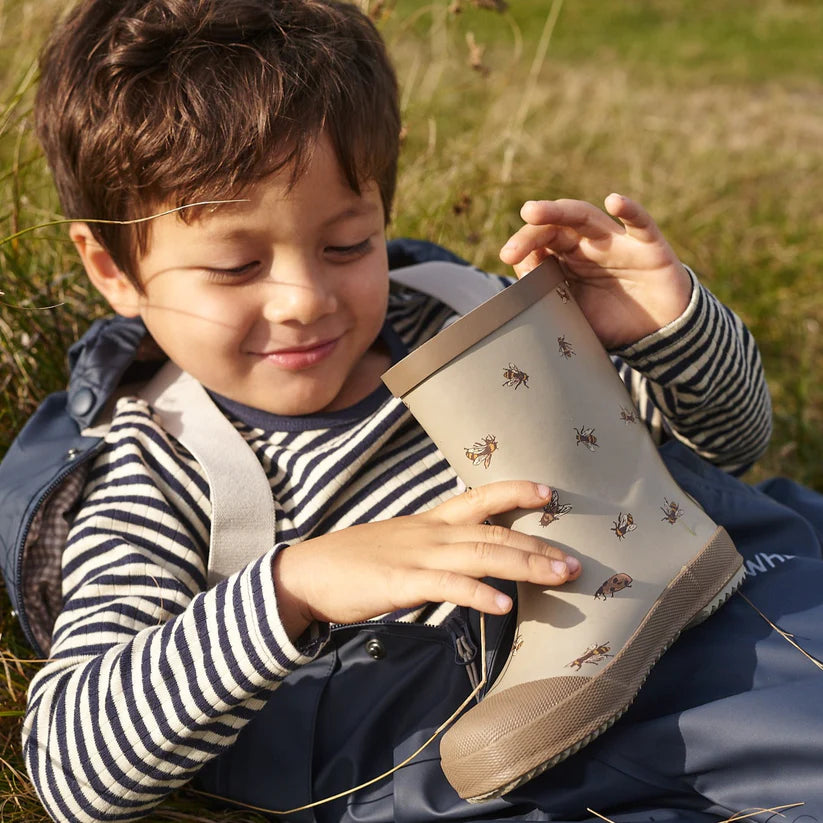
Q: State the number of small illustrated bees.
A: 11